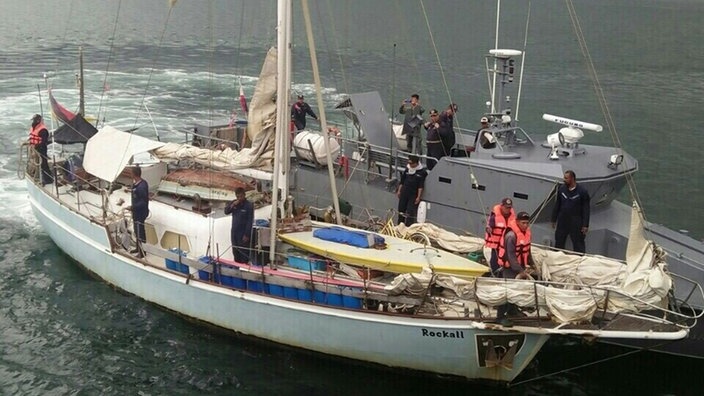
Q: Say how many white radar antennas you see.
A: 2